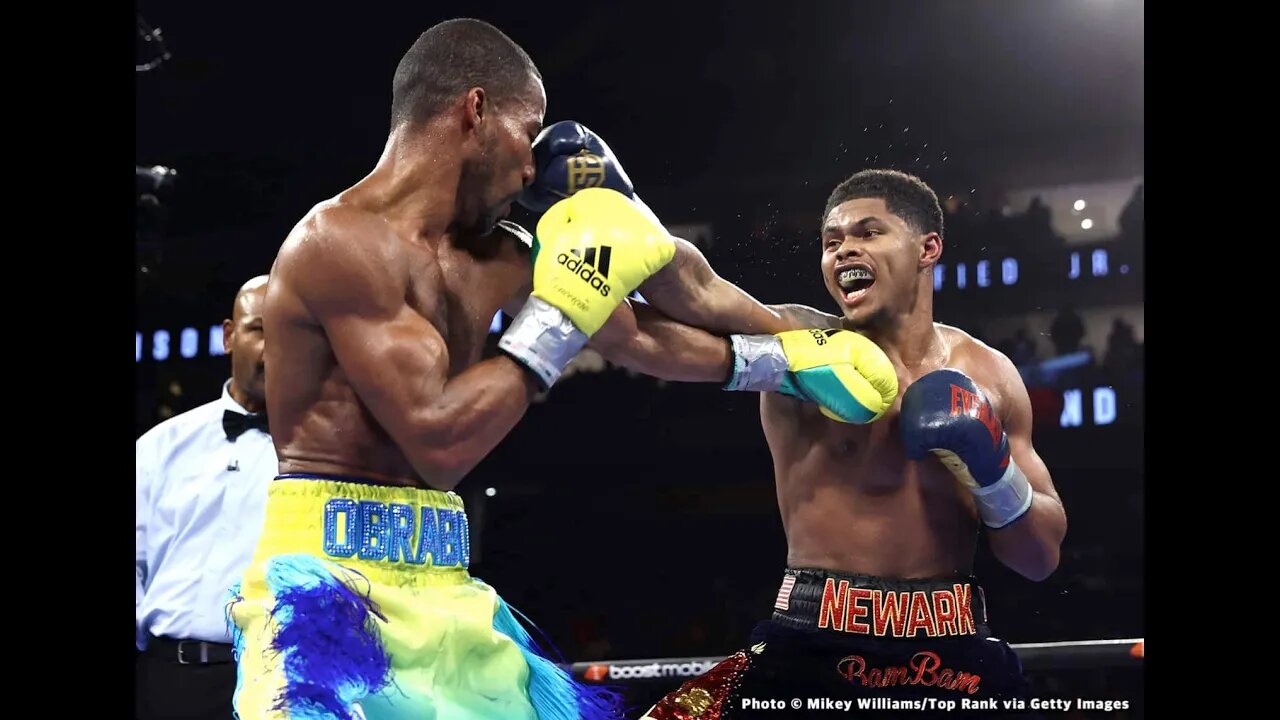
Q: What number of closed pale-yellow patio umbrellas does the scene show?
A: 0